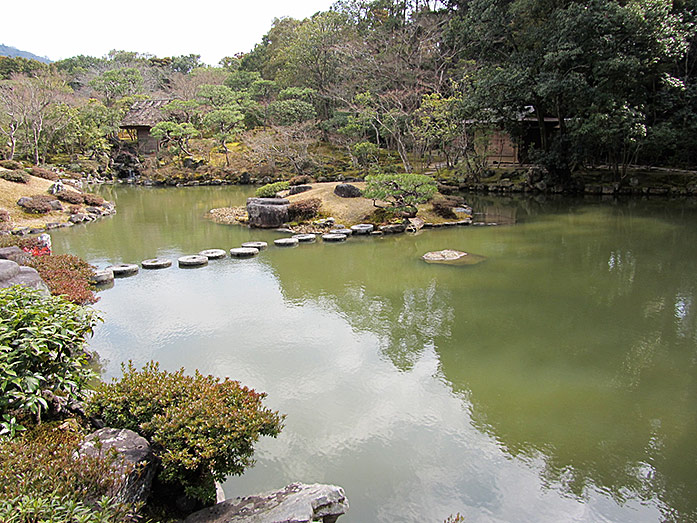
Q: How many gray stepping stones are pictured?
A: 12